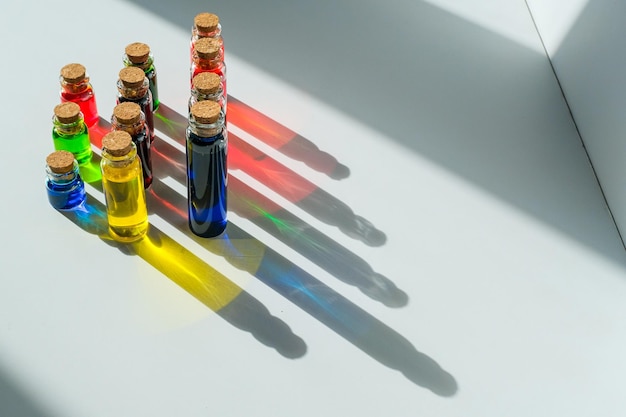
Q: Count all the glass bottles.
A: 11